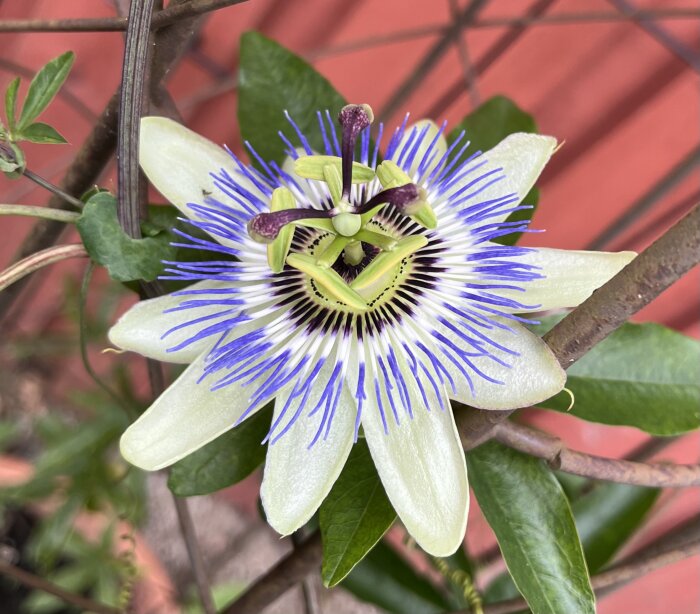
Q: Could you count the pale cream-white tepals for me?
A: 10